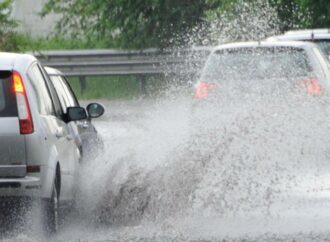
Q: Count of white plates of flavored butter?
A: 0